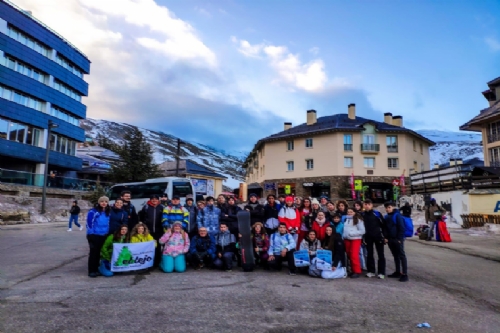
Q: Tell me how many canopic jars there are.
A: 0